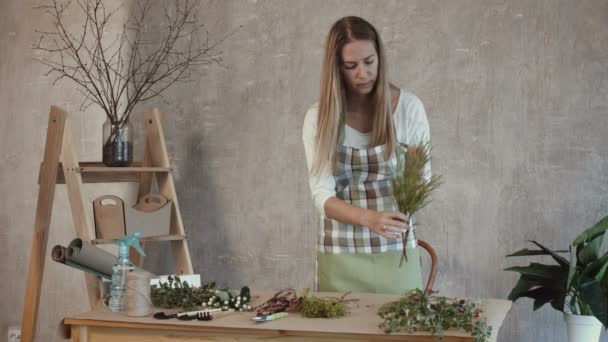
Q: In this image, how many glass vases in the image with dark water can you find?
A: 1